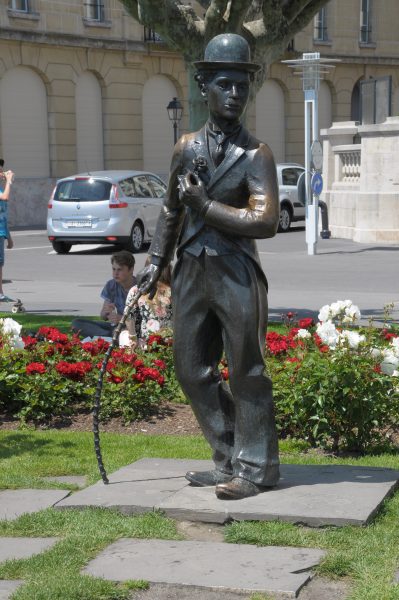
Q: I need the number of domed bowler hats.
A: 1